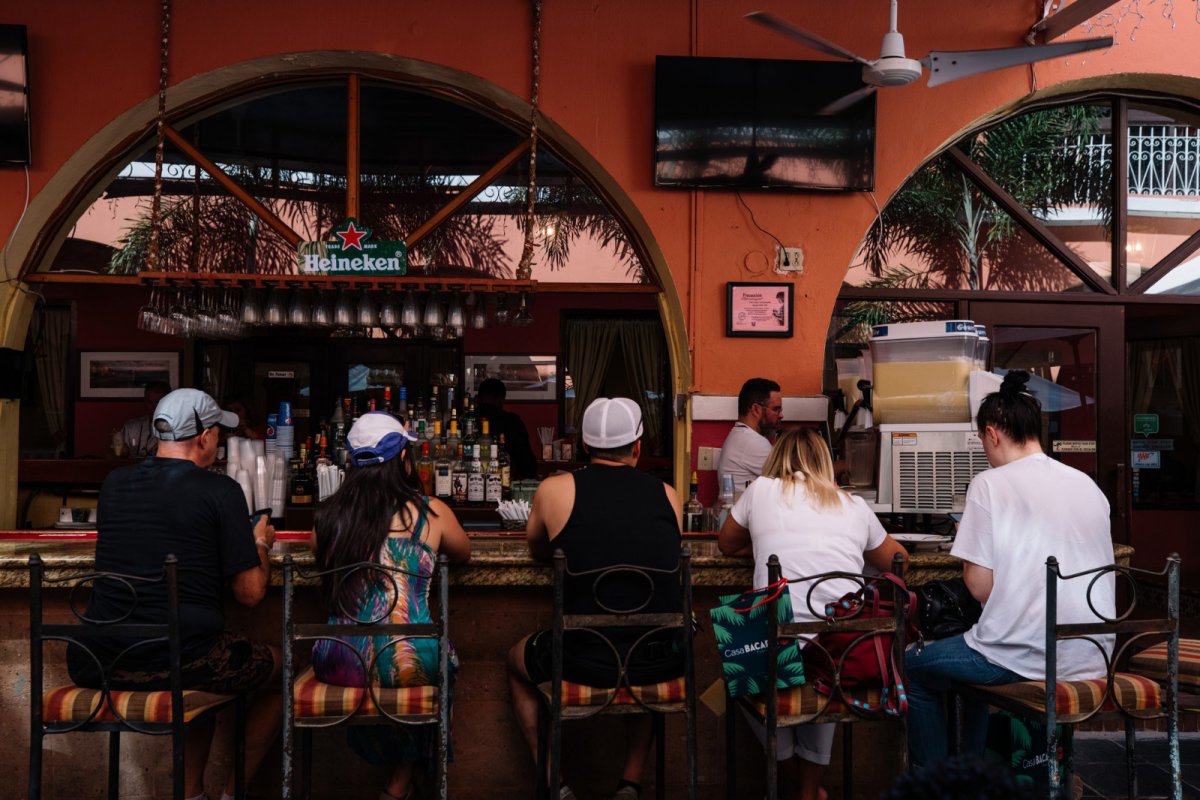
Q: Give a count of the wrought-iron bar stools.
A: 5